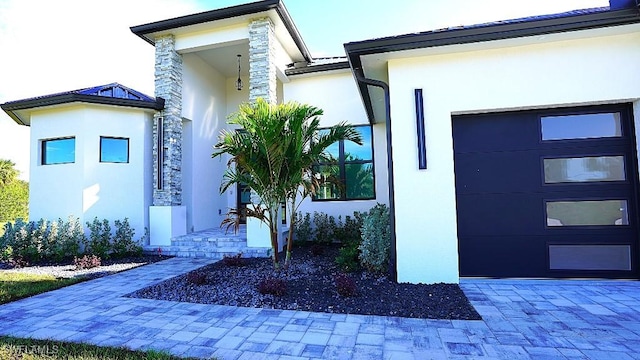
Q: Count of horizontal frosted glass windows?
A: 4